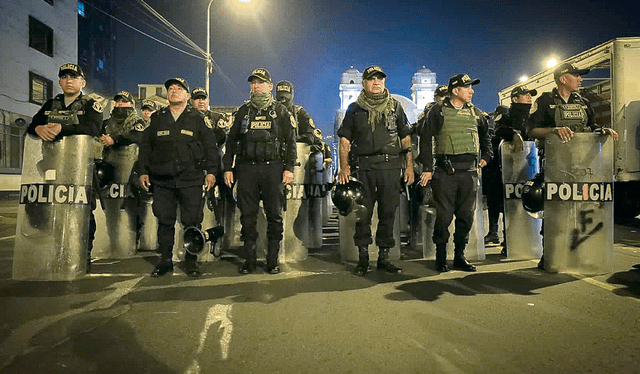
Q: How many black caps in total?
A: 12